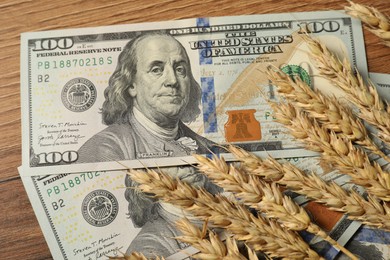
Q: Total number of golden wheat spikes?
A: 9